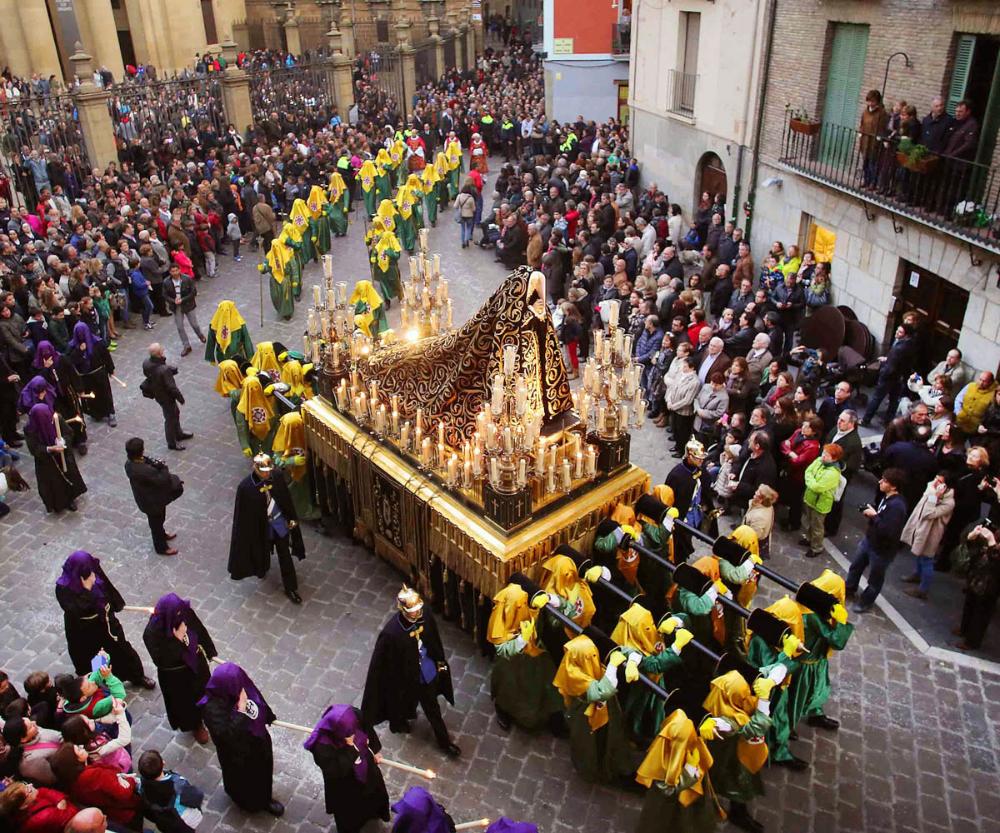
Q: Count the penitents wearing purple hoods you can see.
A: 10